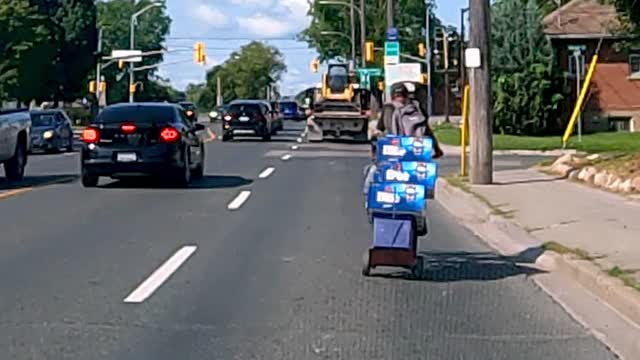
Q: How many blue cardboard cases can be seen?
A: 3